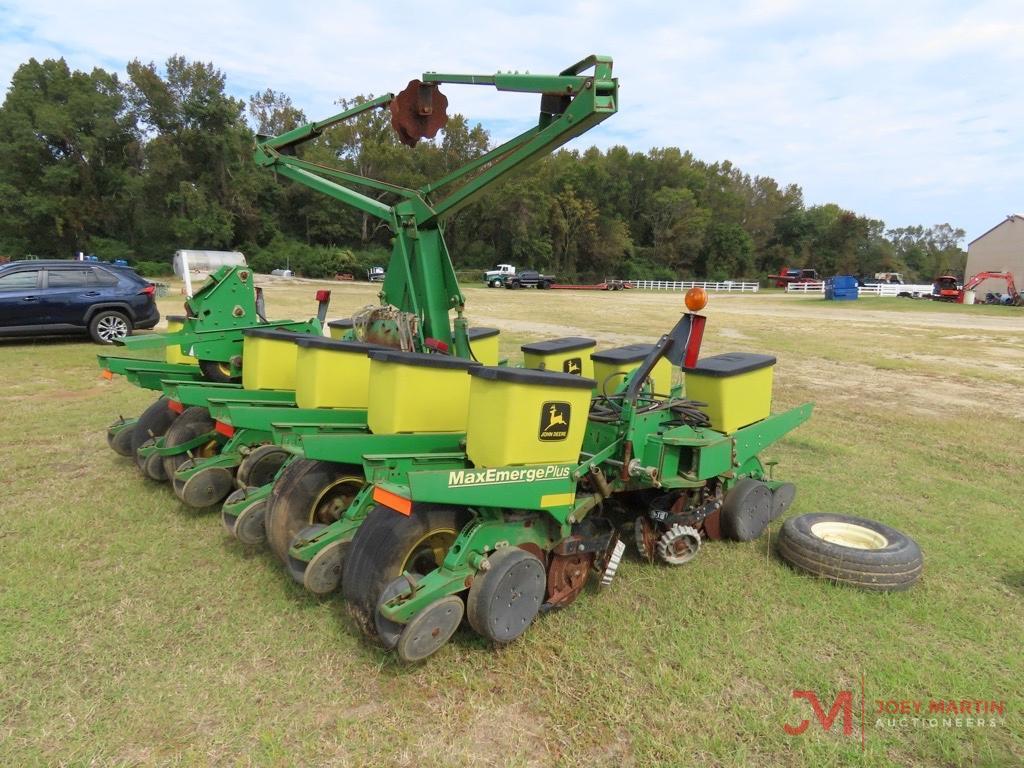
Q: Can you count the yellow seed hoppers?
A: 10